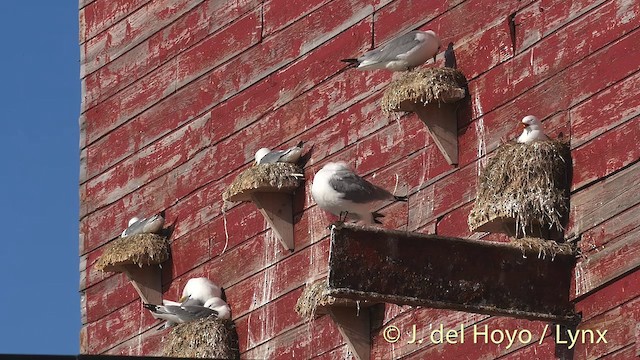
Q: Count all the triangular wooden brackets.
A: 4